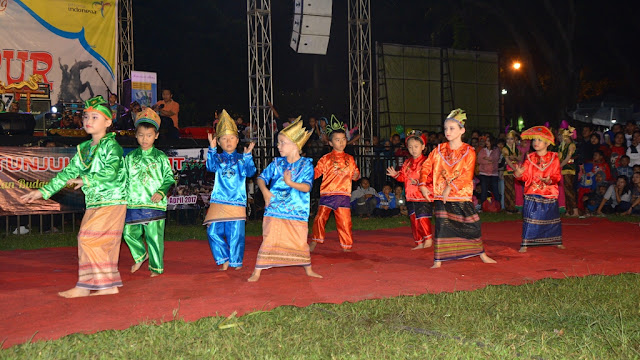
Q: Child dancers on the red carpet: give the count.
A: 8